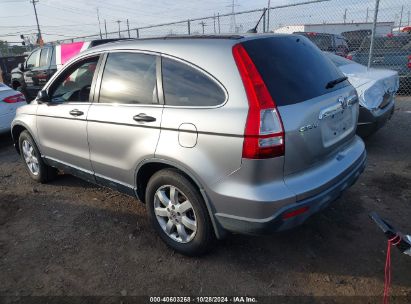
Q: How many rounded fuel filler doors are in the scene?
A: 1